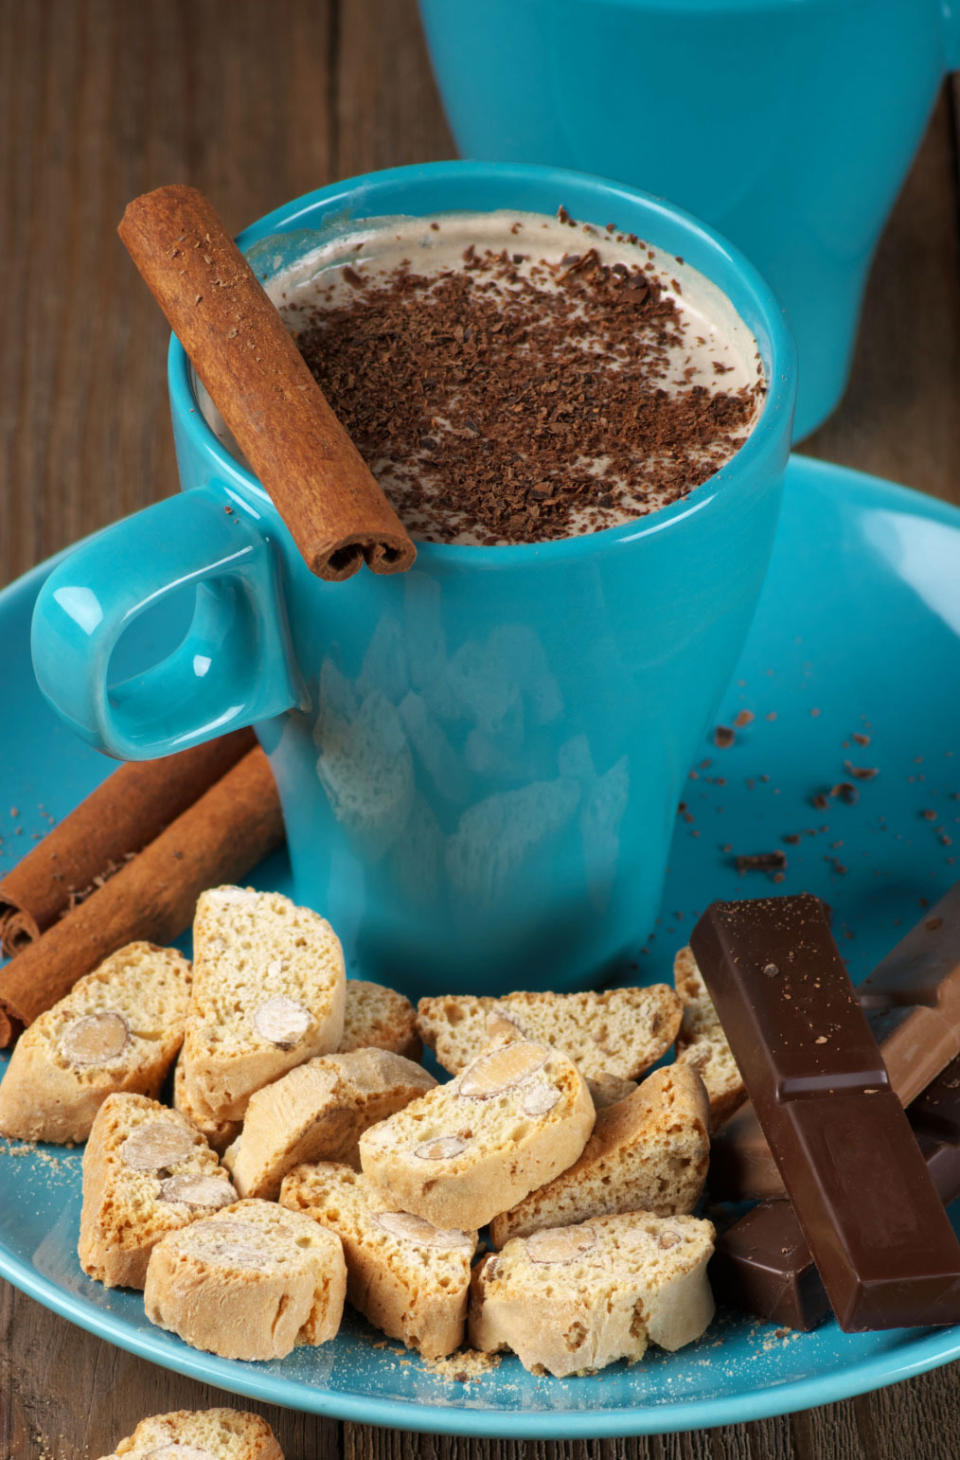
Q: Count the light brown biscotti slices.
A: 13